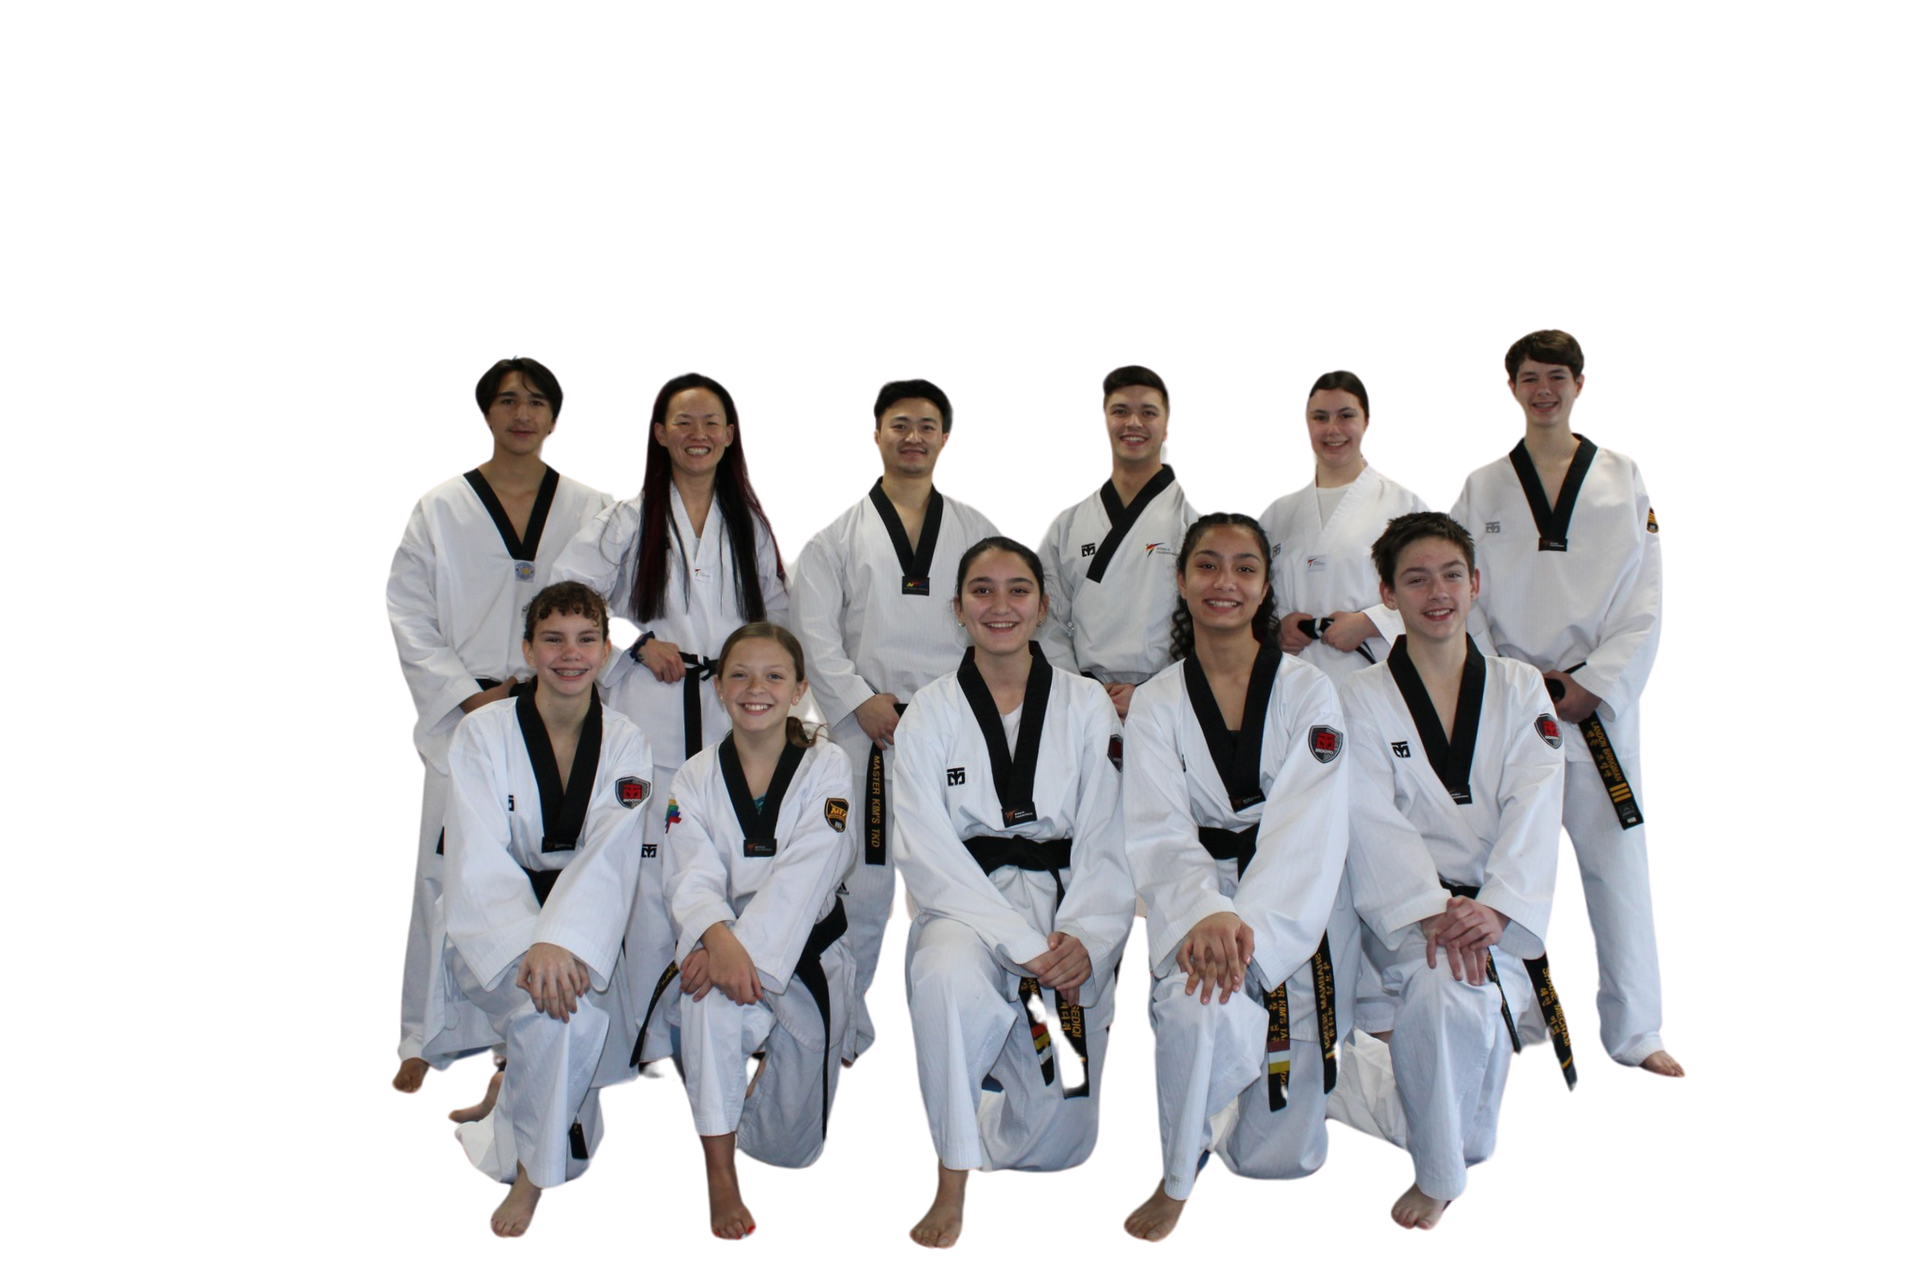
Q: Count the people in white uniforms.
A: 11